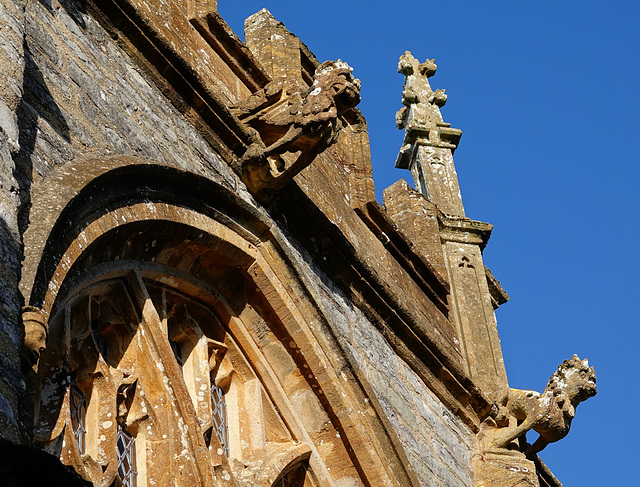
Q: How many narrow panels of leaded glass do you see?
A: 3